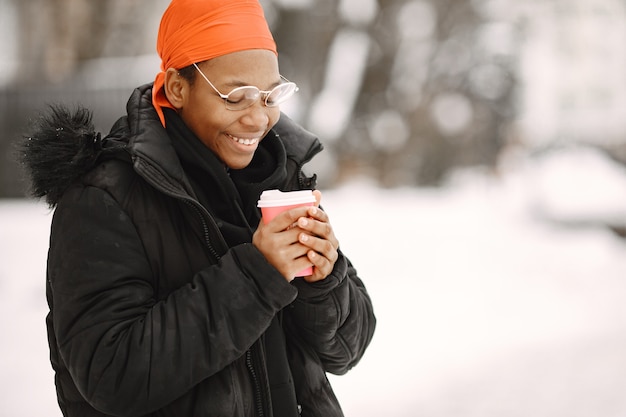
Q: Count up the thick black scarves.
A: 1